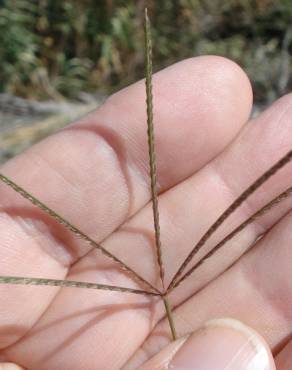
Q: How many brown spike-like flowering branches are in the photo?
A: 5